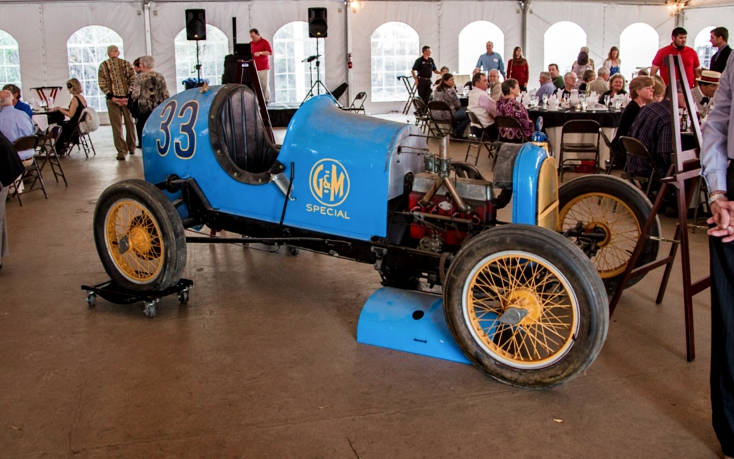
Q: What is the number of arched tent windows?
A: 9